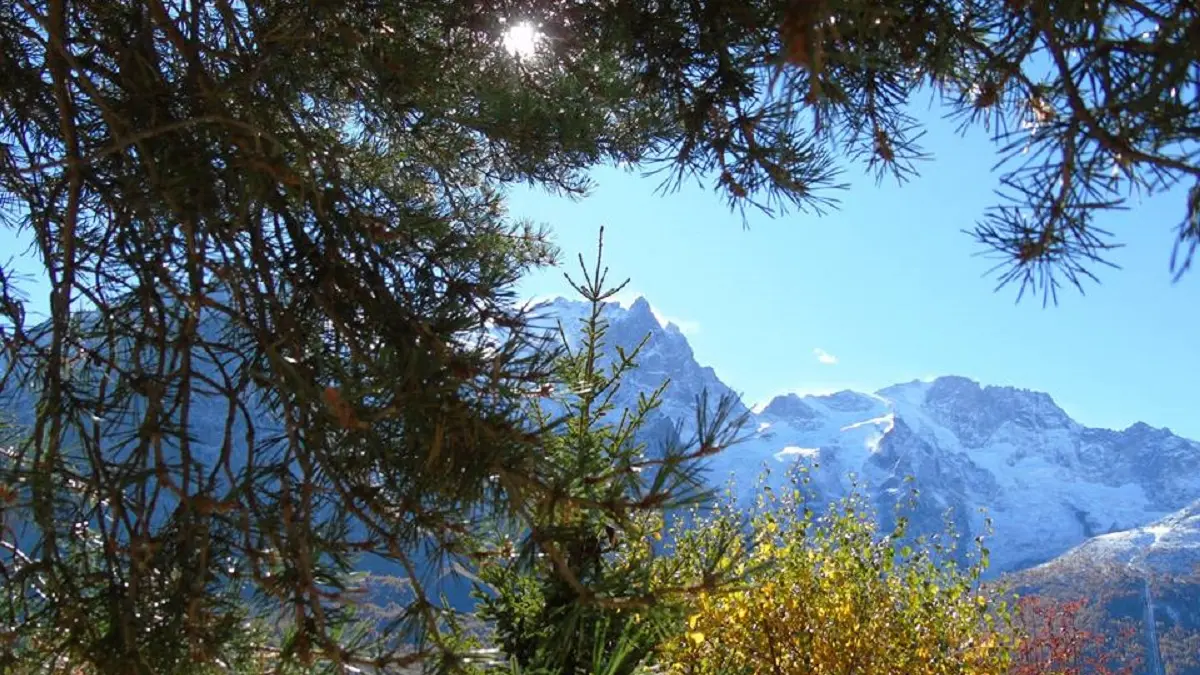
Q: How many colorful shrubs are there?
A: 2